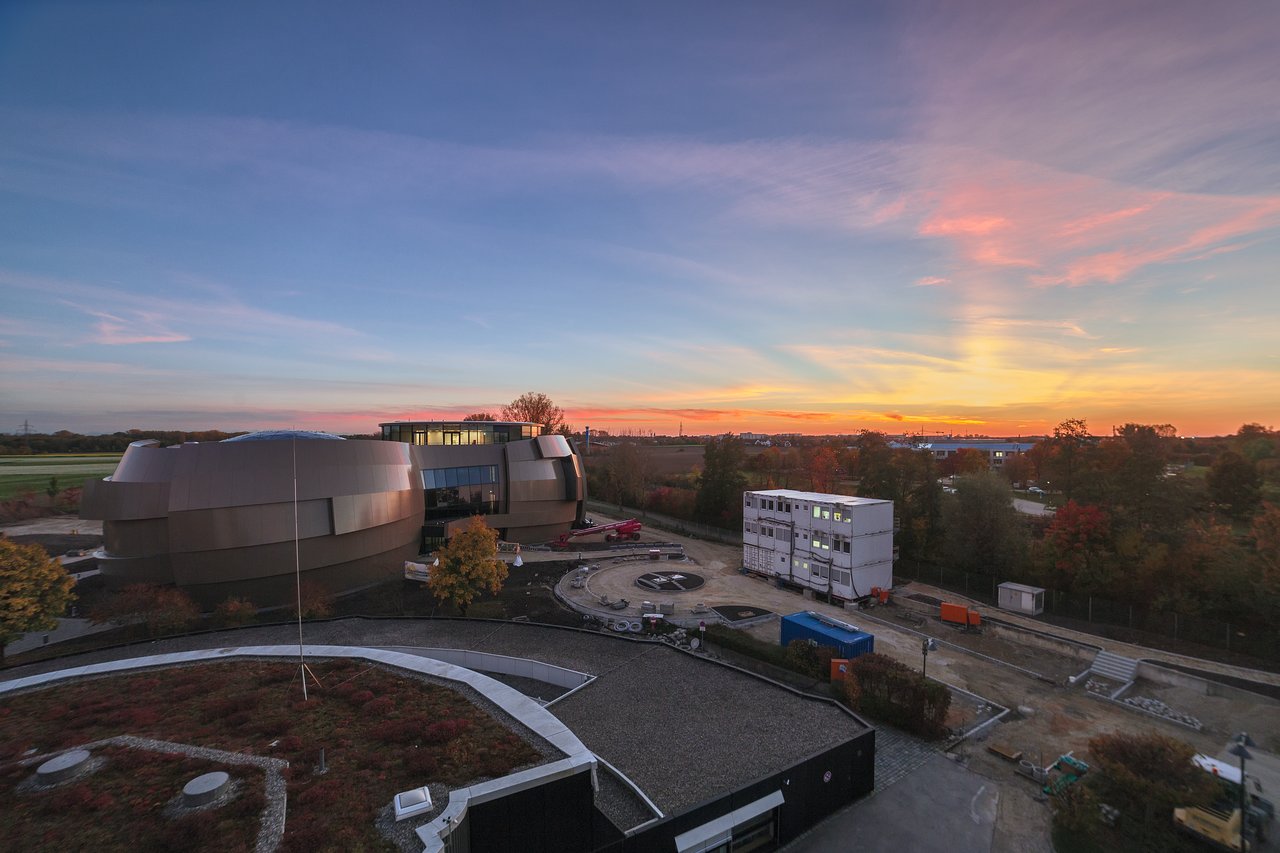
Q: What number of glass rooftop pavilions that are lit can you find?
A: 1